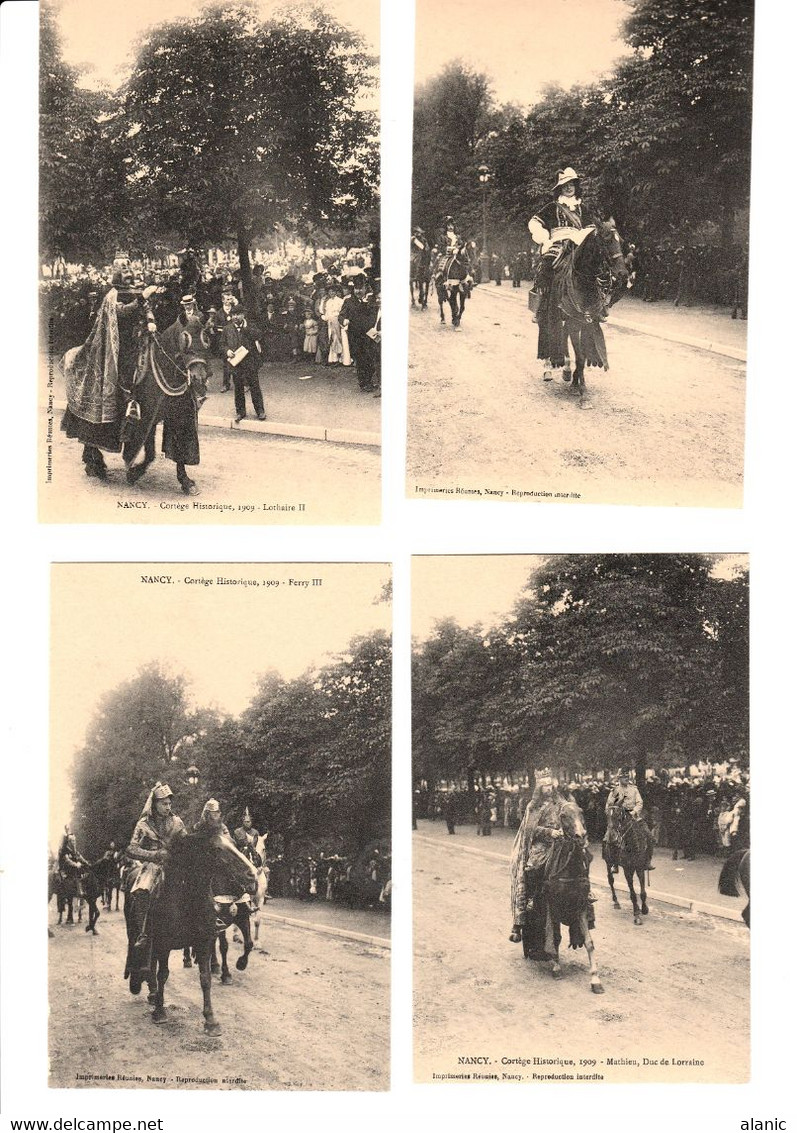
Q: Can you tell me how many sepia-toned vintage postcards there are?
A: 4